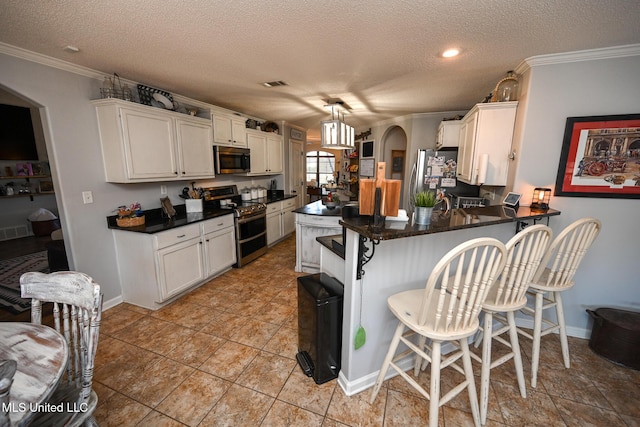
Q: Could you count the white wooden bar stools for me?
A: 3